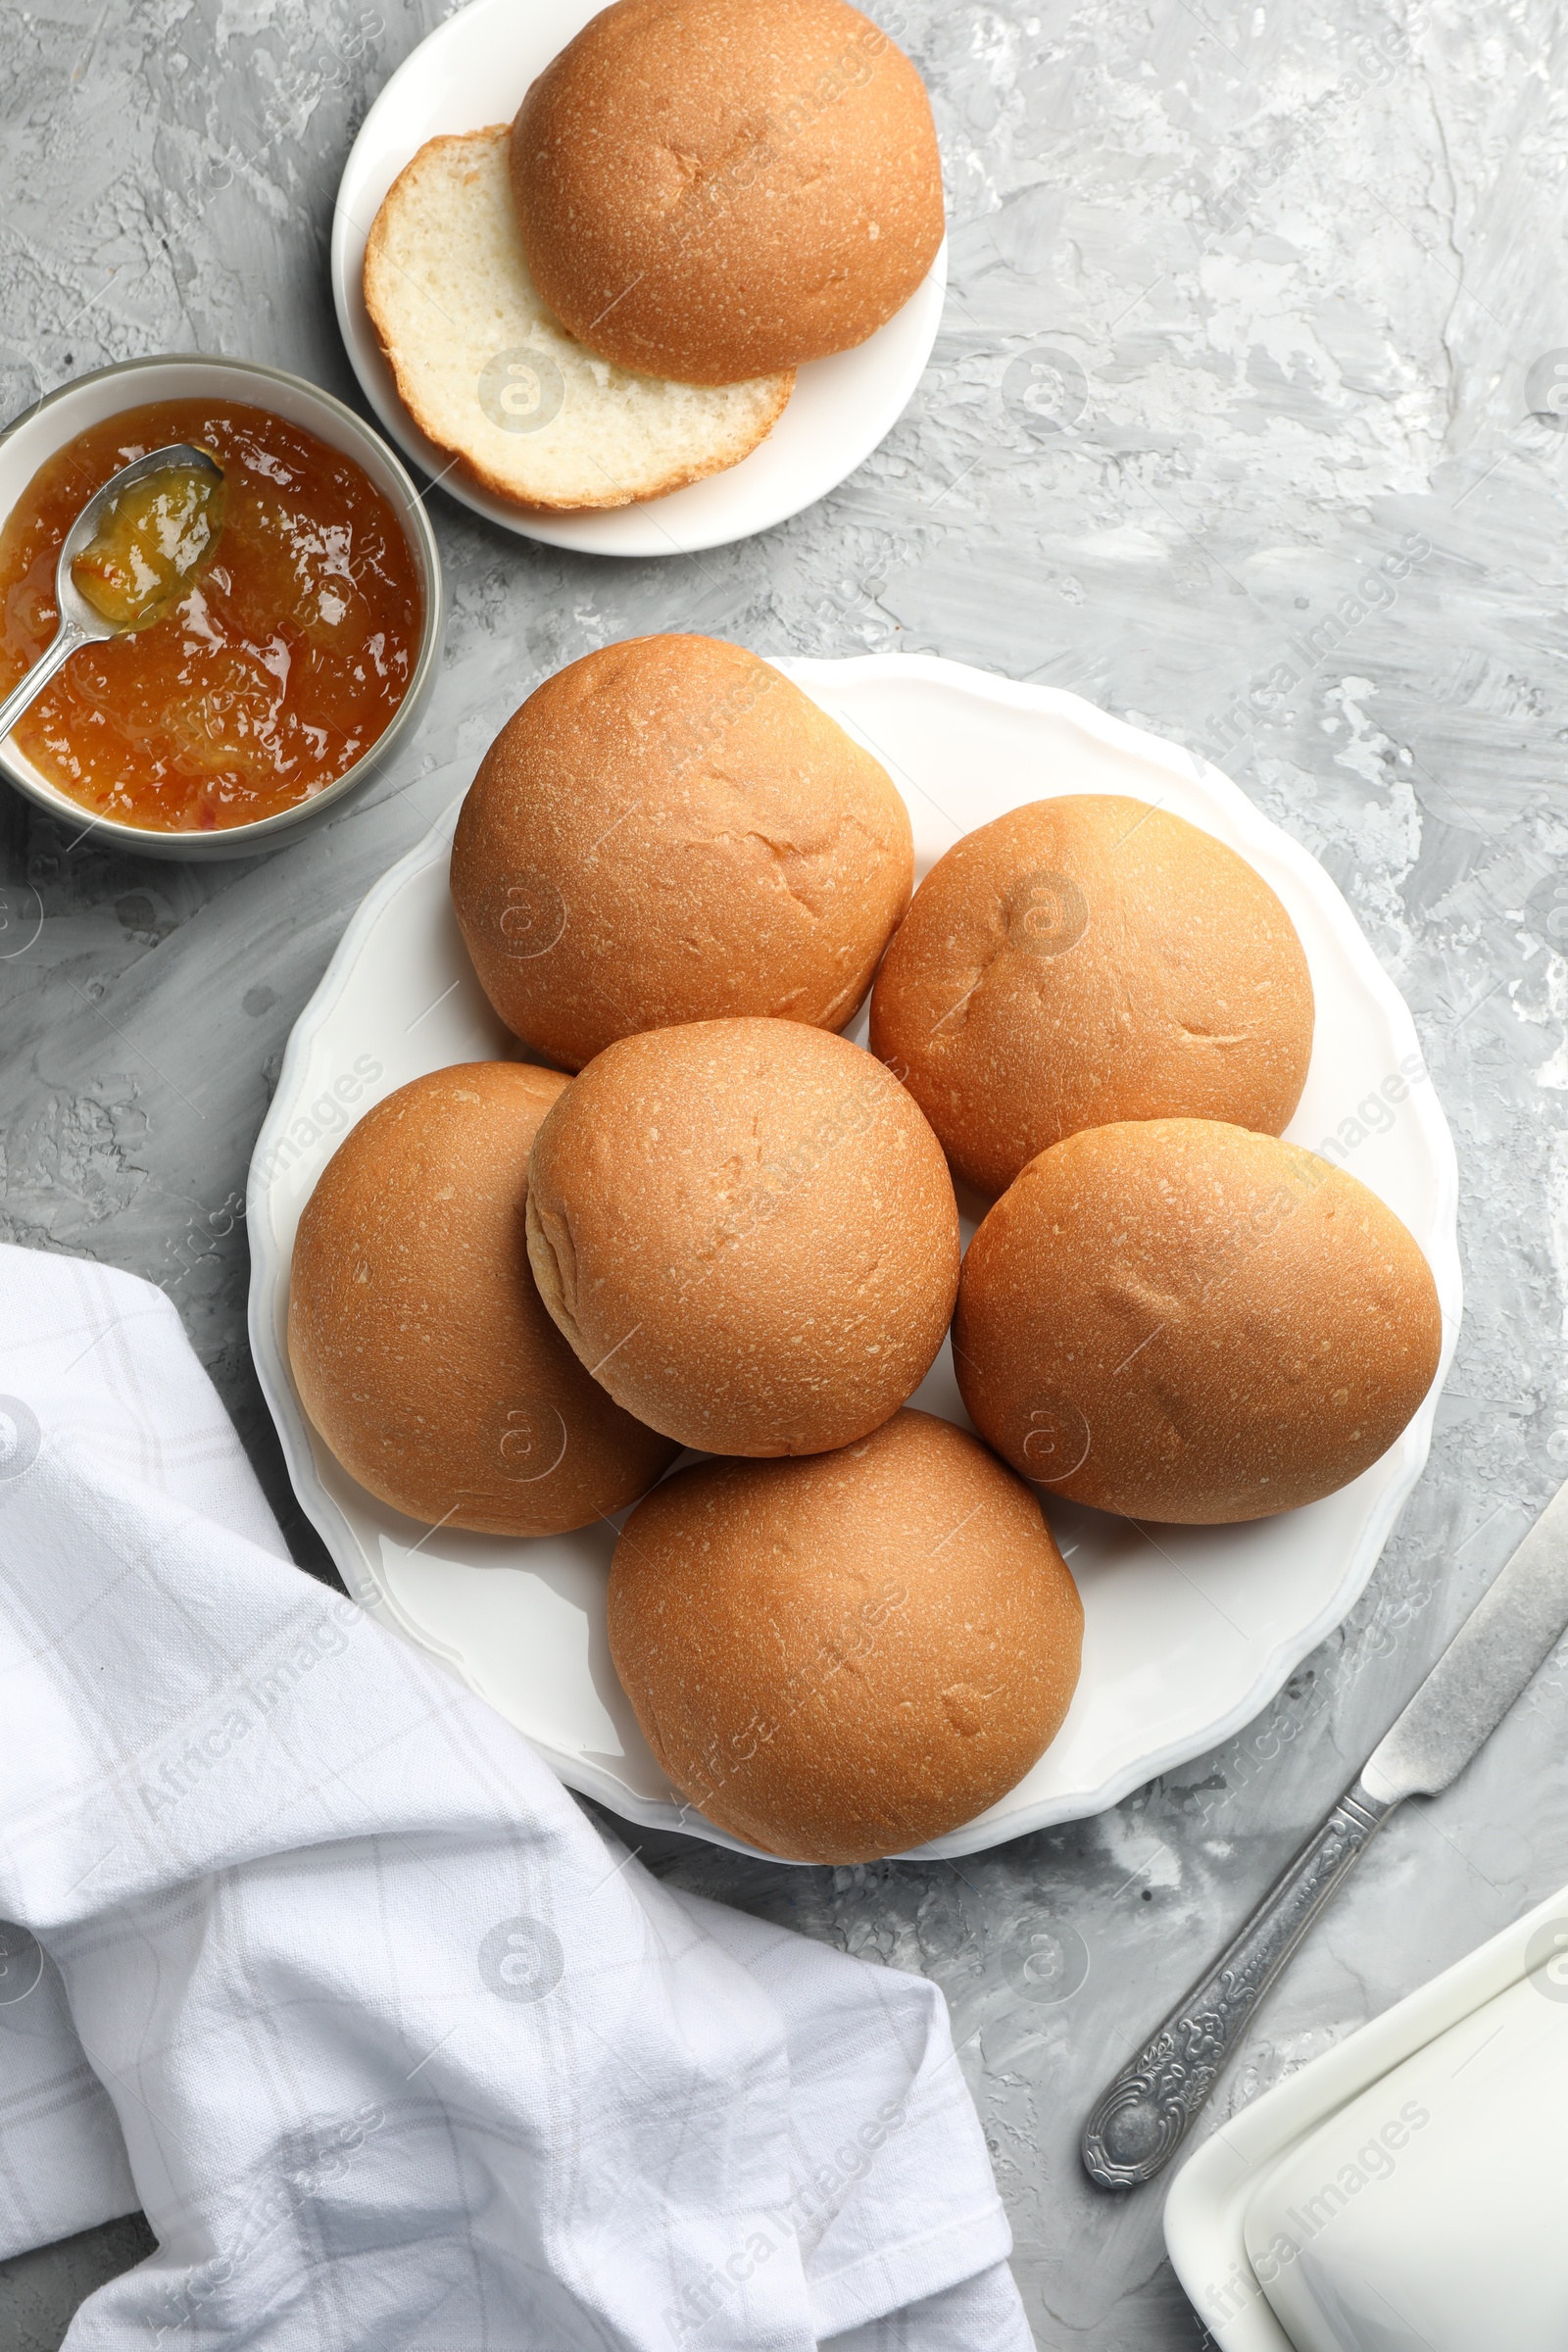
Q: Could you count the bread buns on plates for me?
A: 7